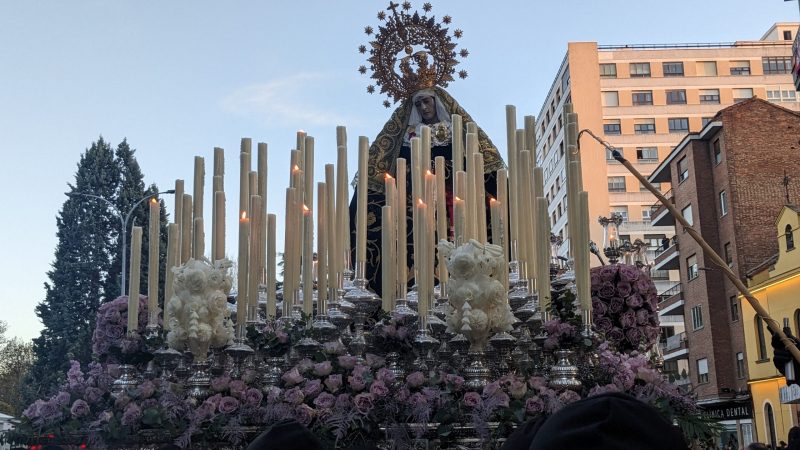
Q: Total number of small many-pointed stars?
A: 12